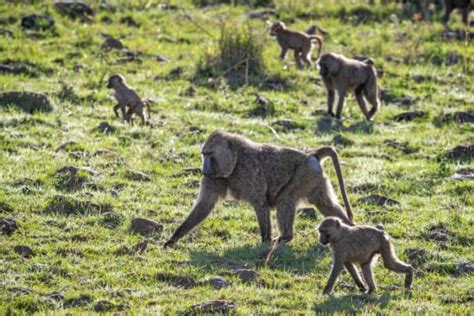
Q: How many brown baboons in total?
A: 5